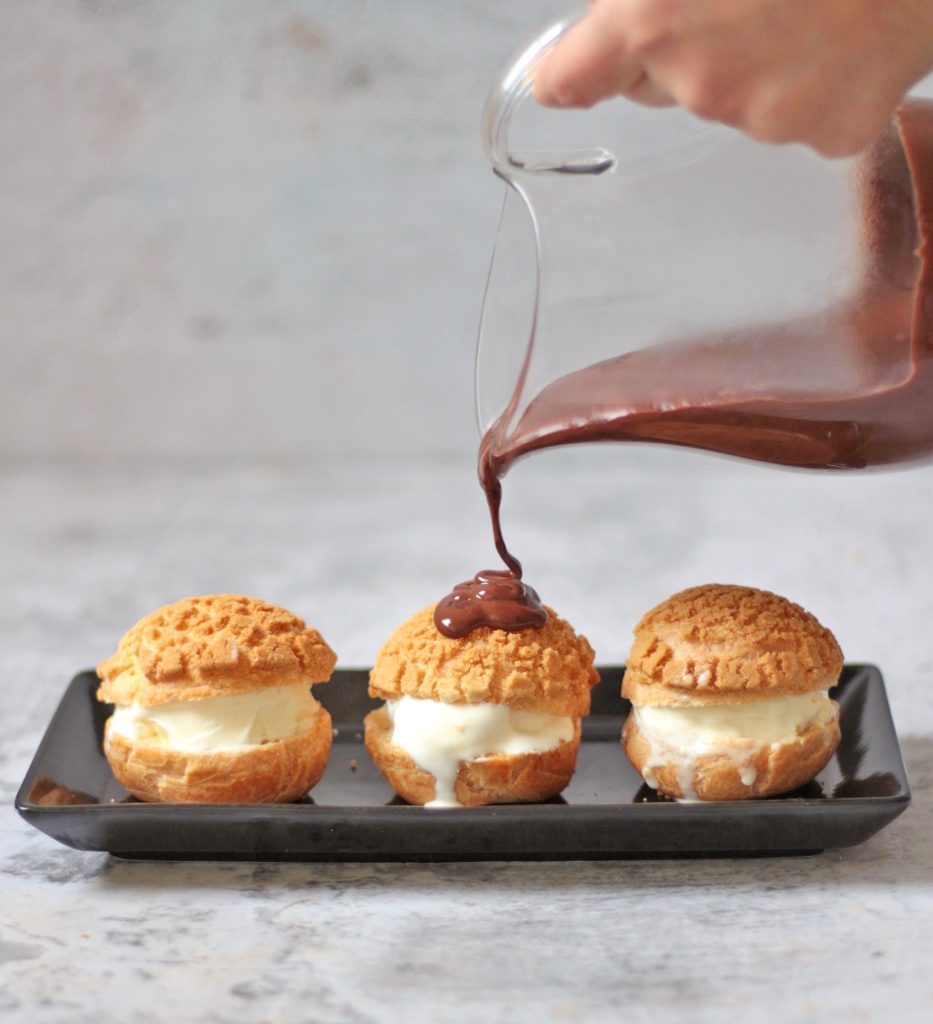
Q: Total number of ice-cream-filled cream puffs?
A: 3